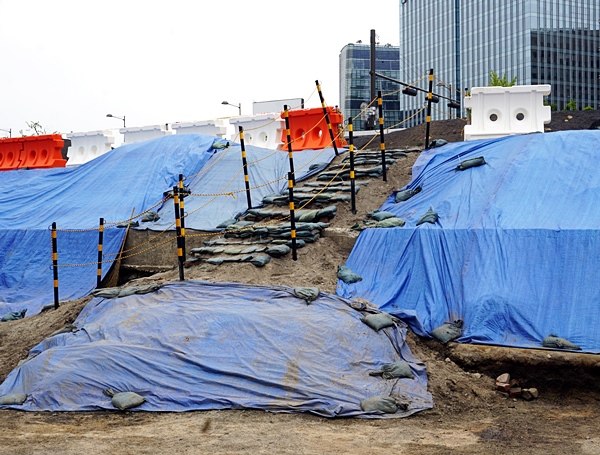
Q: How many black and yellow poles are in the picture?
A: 11